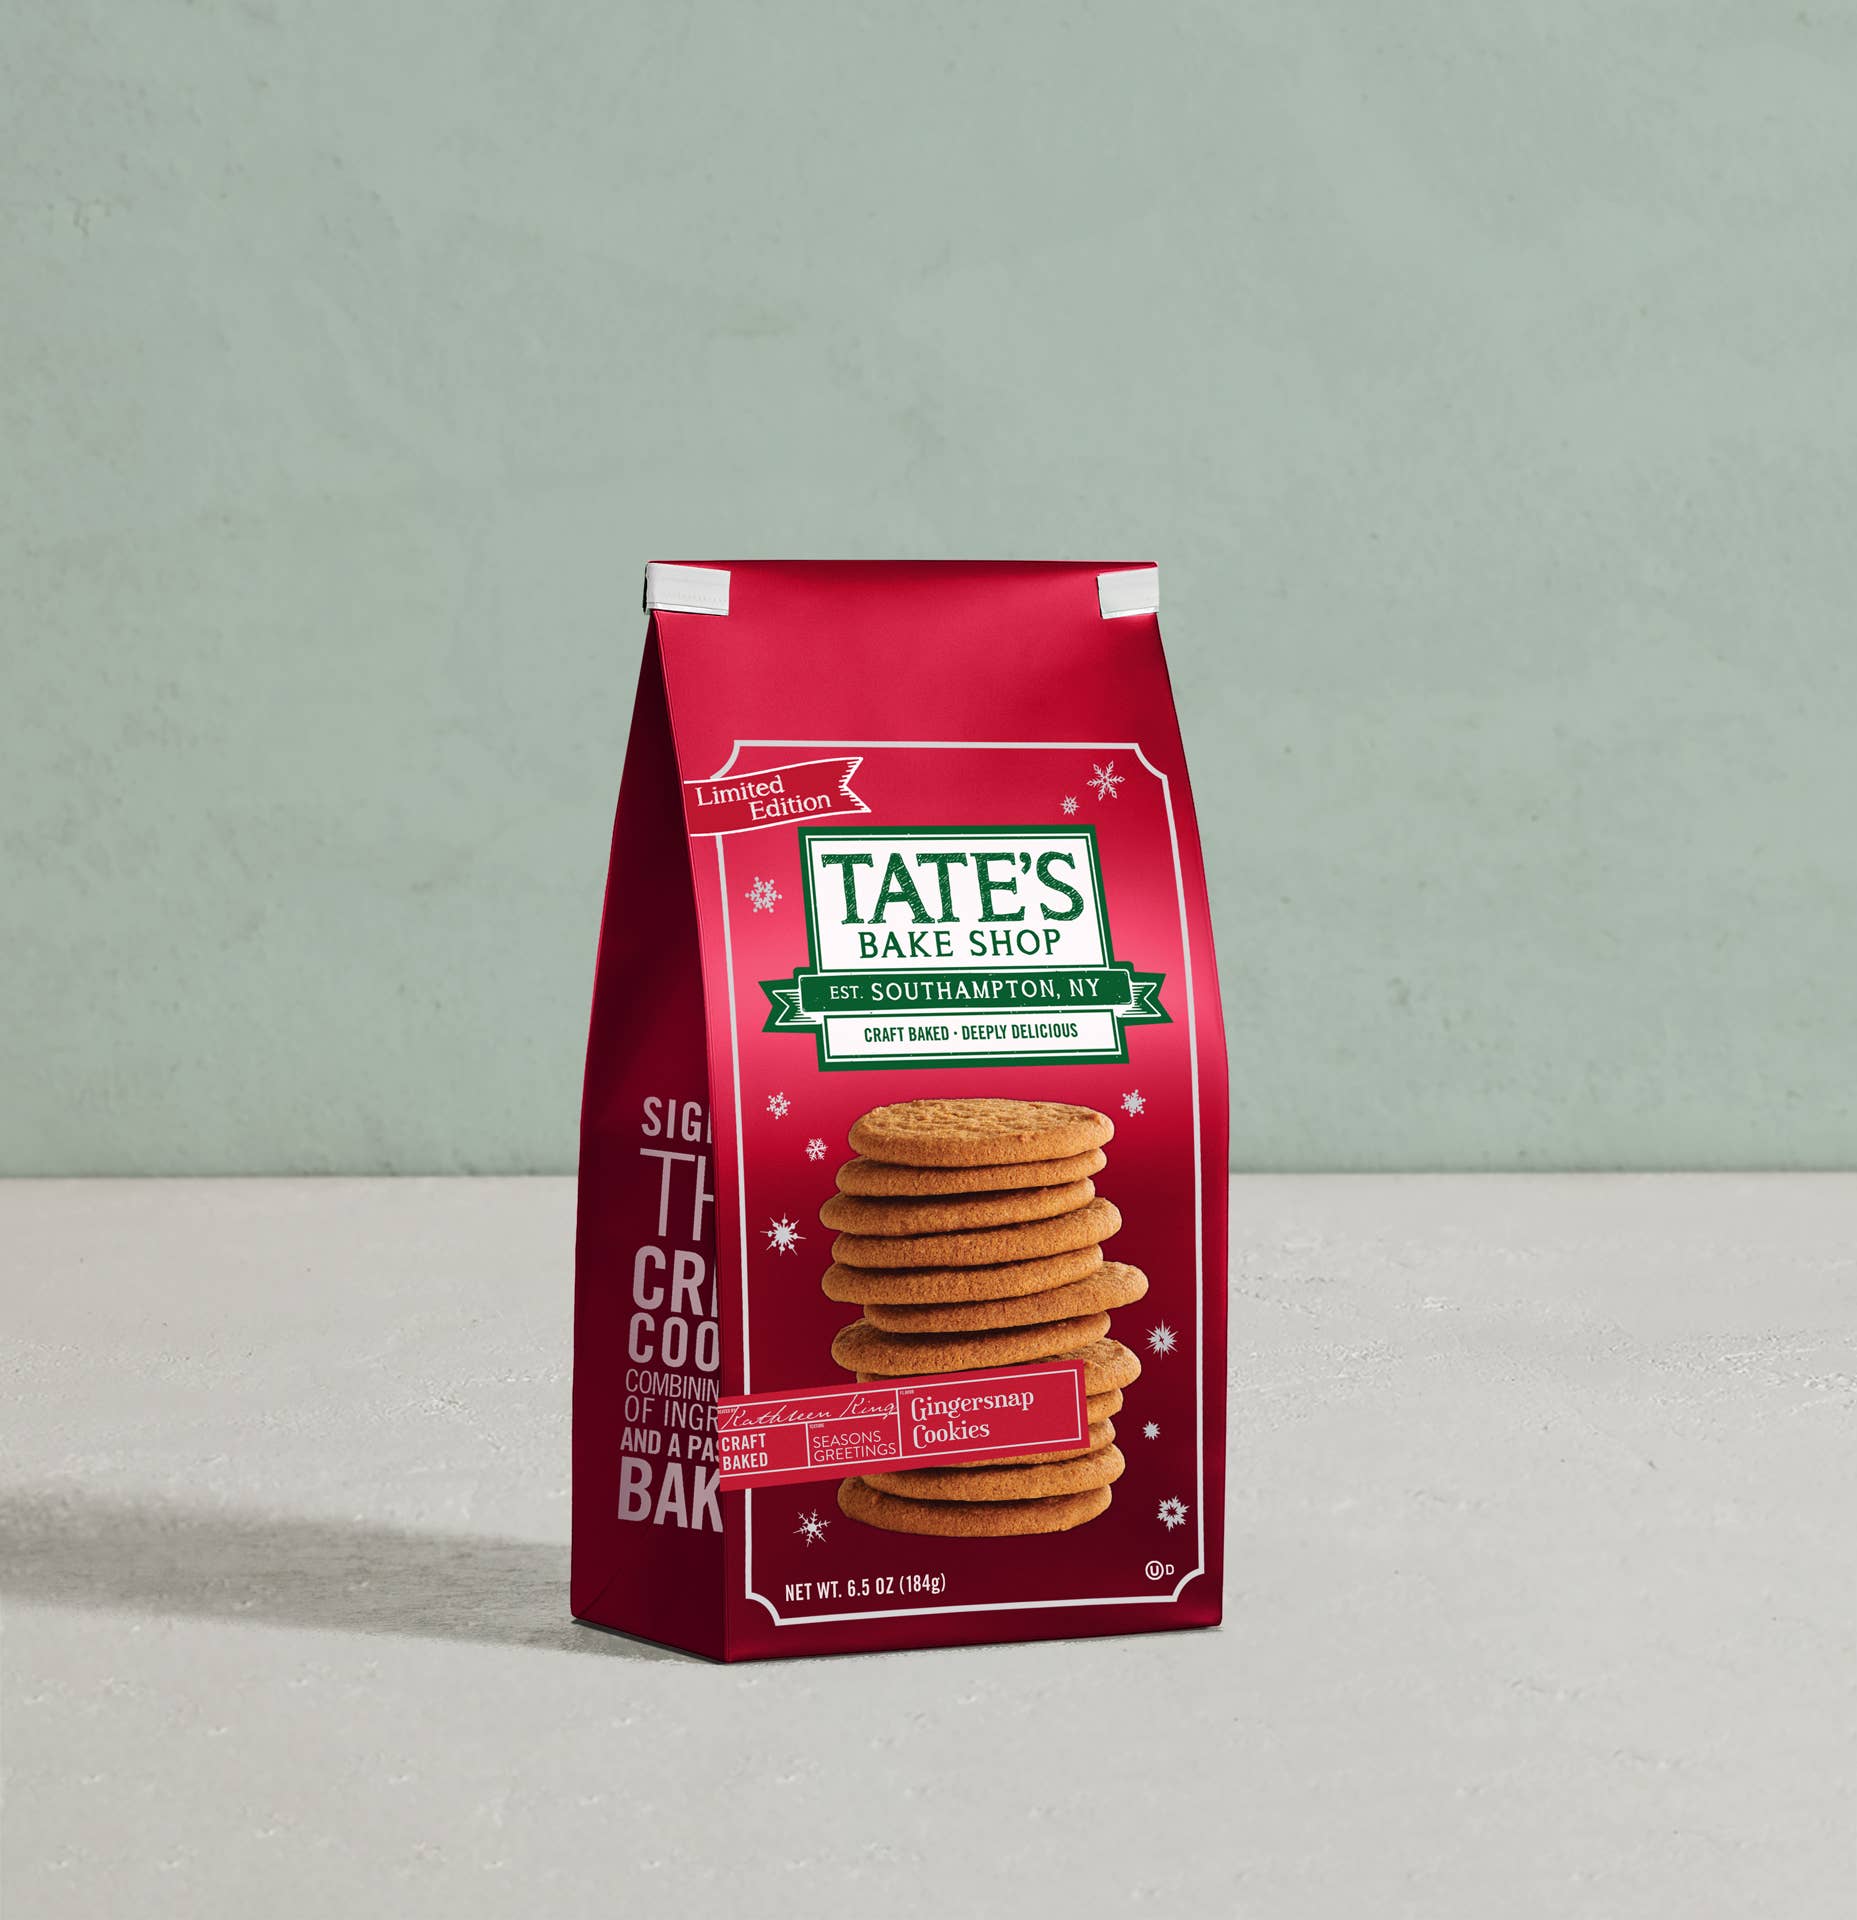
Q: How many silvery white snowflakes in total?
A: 11